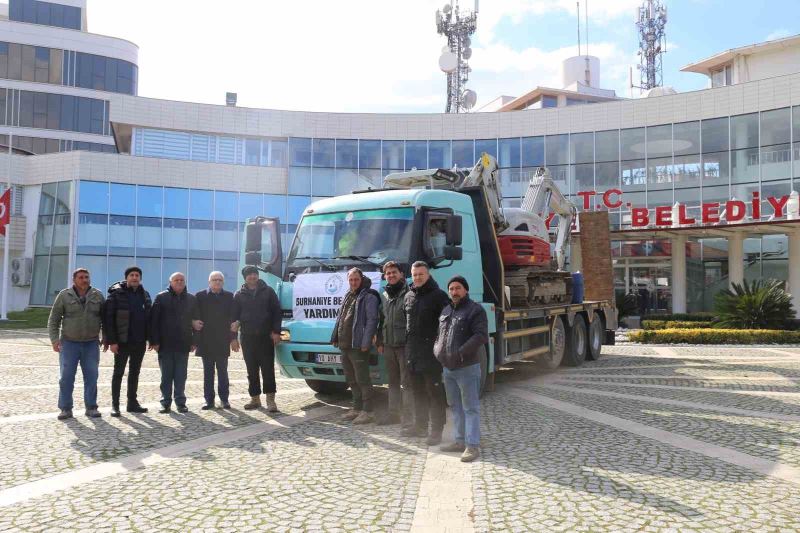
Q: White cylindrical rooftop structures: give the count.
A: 1